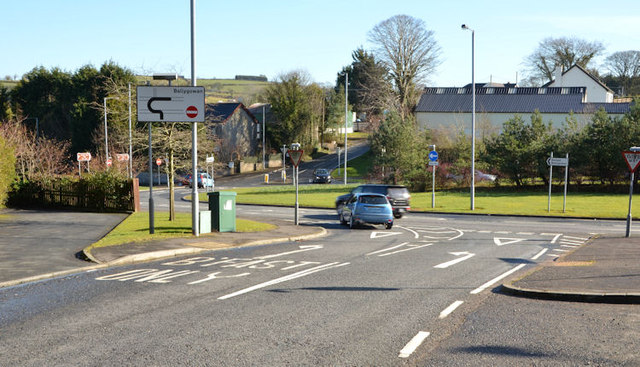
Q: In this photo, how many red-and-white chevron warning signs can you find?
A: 2